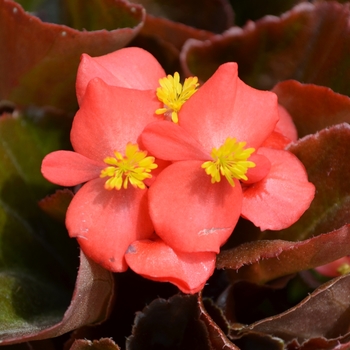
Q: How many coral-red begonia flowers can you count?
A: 3